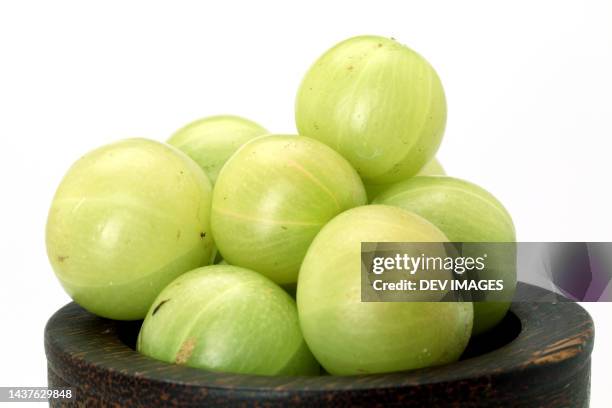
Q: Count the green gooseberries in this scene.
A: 8